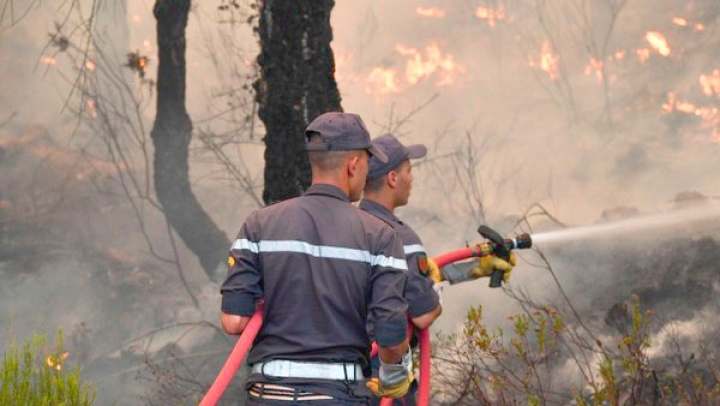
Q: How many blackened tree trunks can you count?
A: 2